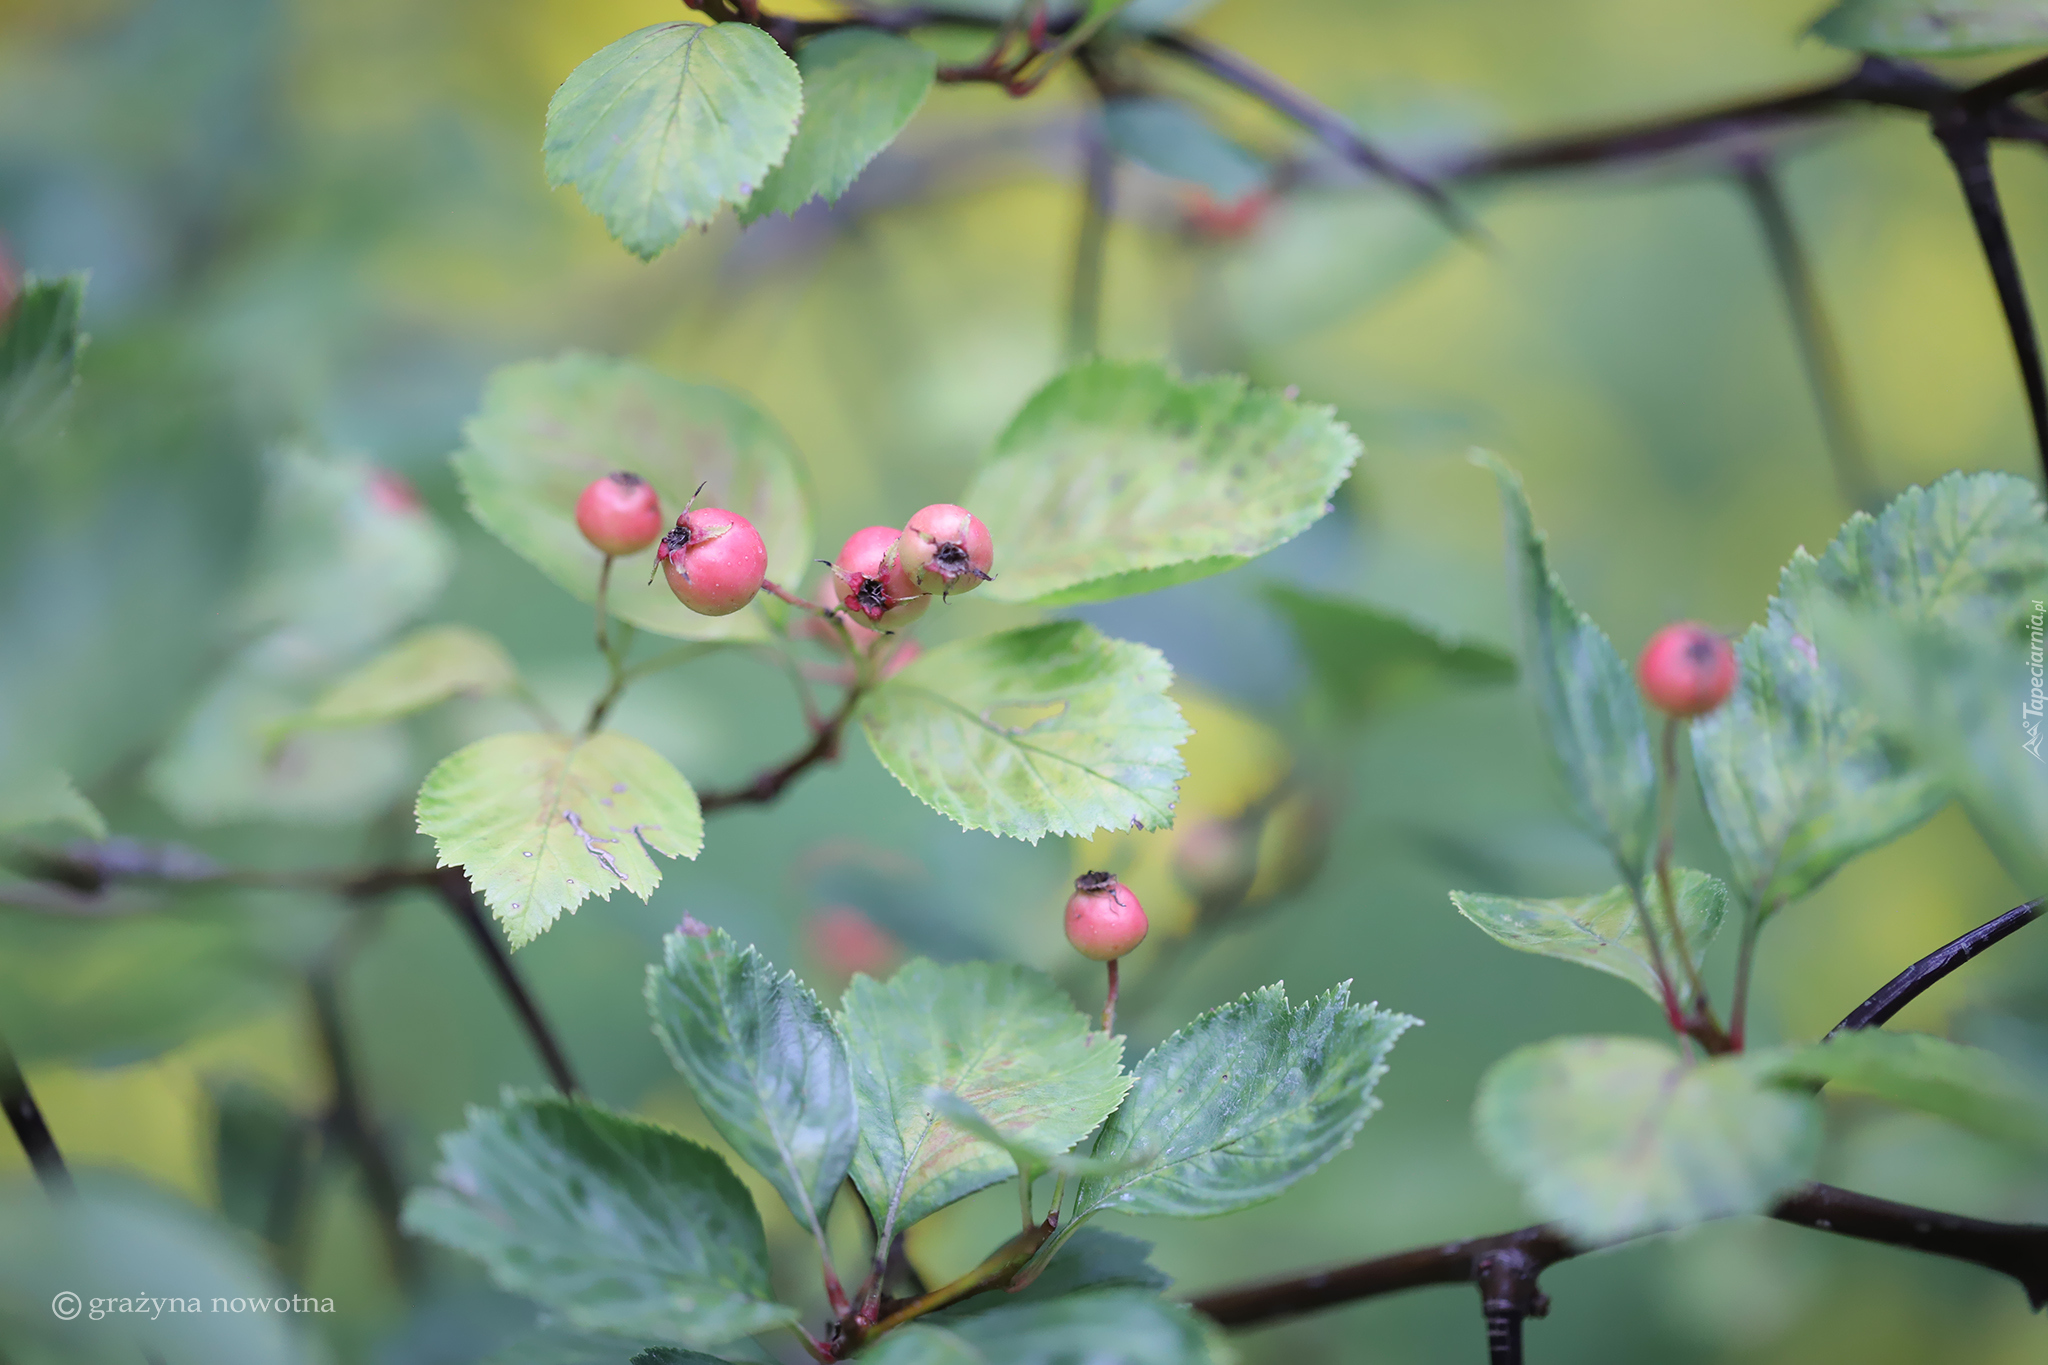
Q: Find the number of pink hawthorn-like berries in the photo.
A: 6